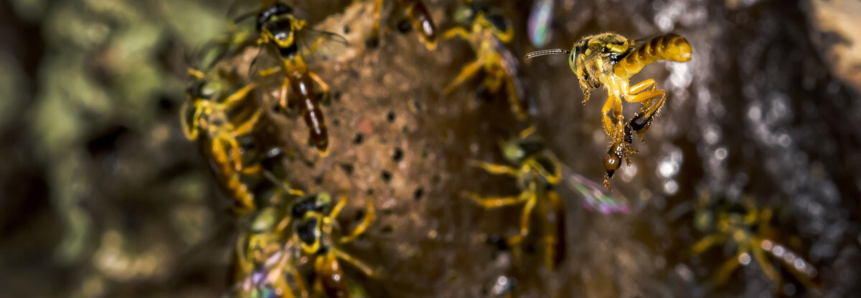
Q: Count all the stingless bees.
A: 9